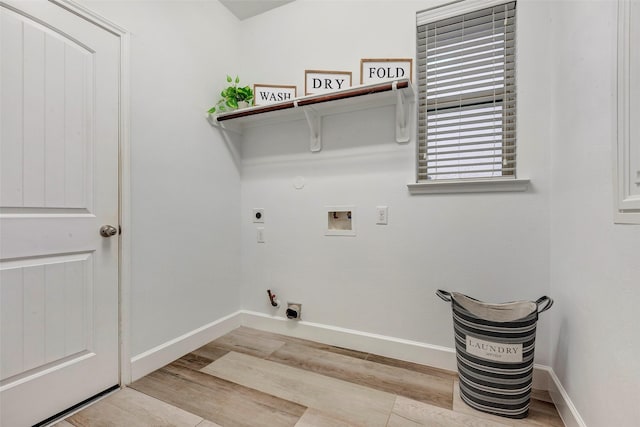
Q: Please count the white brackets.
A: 2